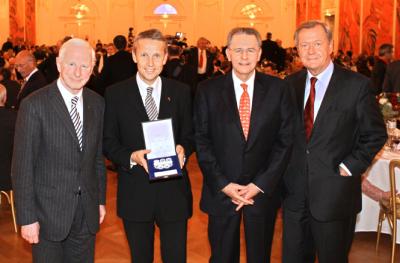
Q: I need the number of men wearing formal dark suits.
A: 4